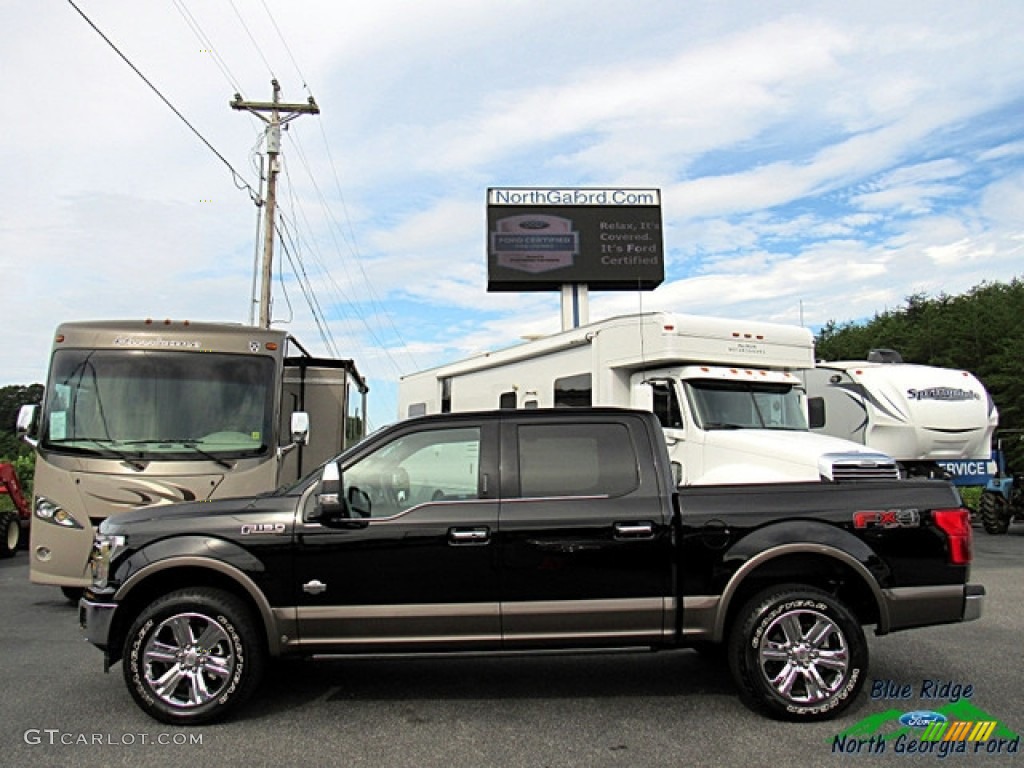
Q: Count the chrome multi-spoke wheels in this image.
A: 2